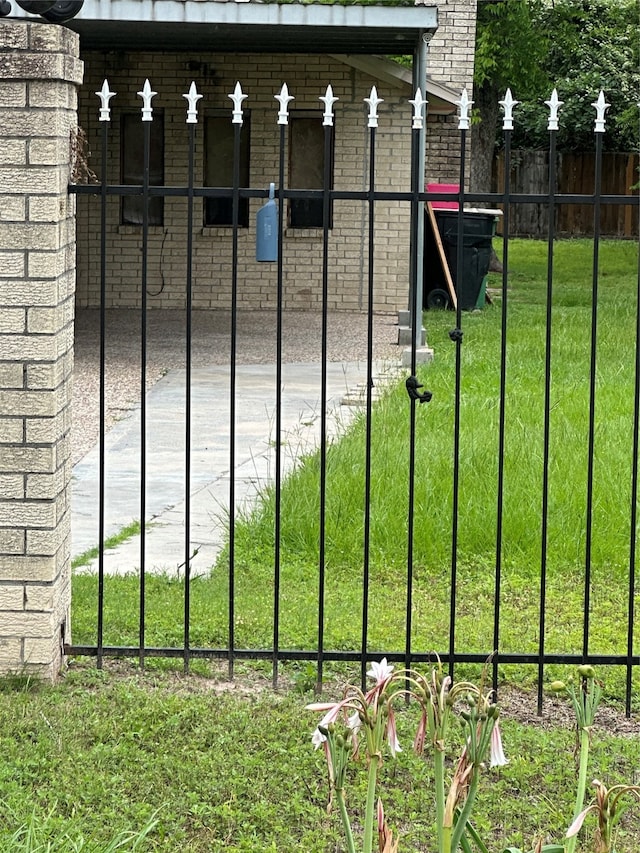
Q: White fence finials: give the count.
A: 12